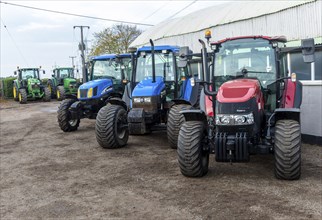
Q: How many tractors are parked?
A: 5